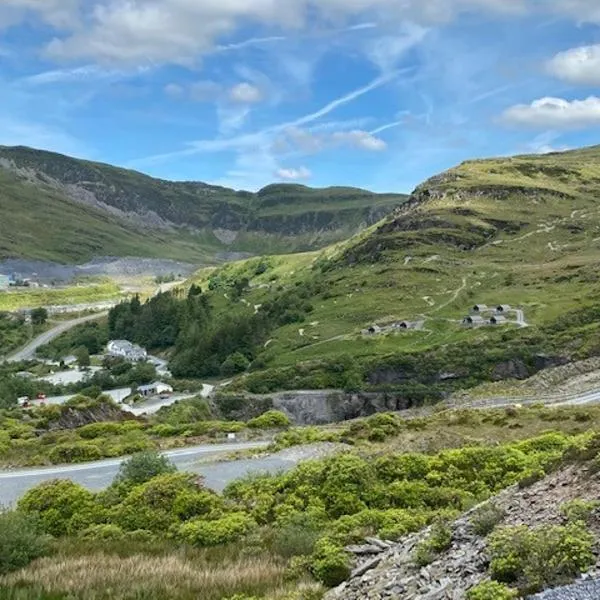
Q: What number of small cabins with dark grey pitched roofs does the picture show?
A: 6